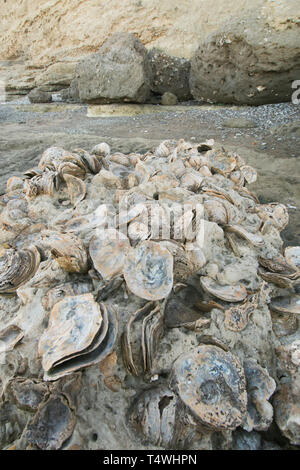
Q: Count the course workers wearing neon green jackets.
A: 0